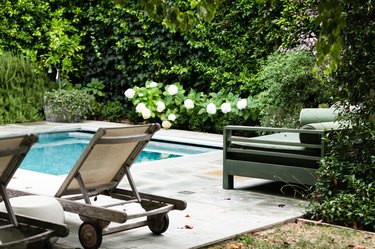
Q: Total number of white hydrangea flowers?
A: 12